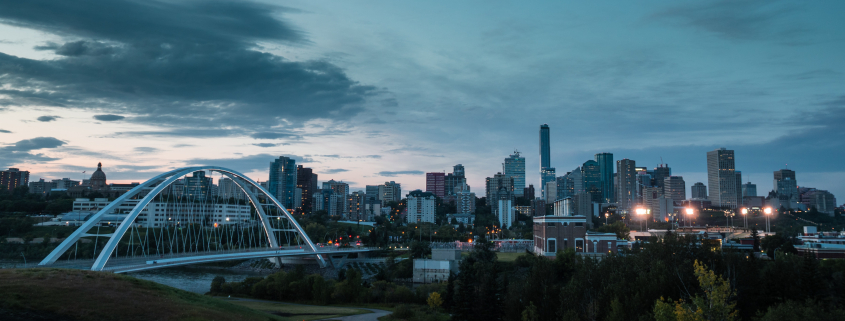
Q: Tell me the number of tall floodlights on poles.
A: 4